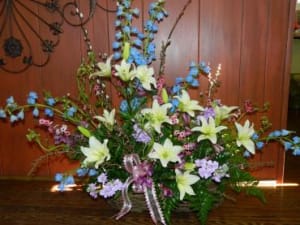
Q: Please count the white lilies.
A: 12